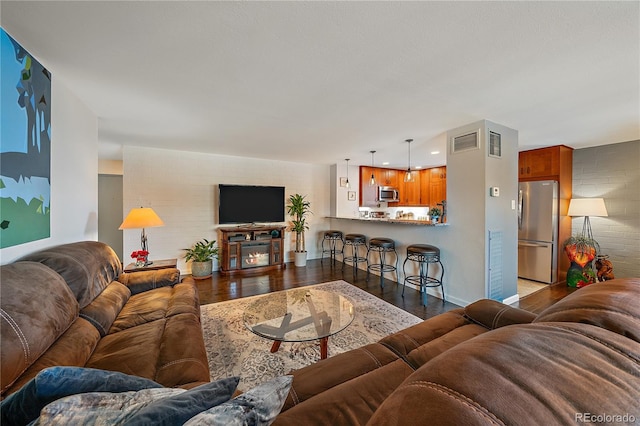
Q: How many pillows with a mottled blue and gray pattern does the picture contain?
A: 2